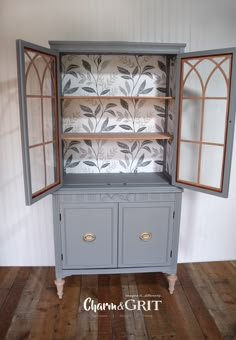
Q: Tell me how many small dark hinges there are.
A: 4